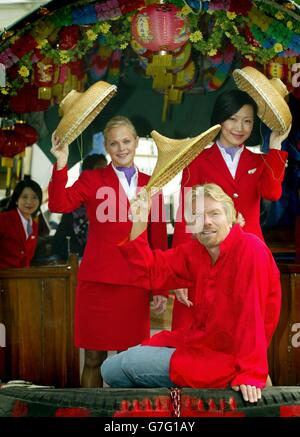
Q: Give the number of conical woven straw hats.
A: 3